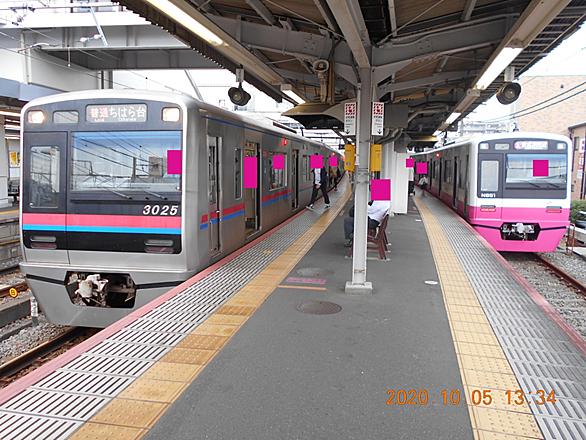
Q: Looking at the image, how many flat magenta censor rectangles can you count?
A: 9